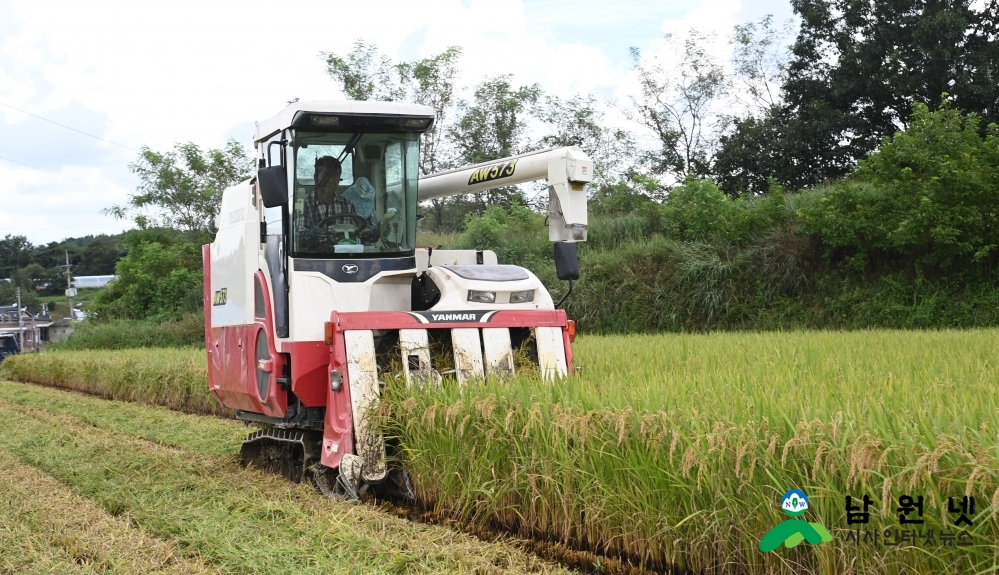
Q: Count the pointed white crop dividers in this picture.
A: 5